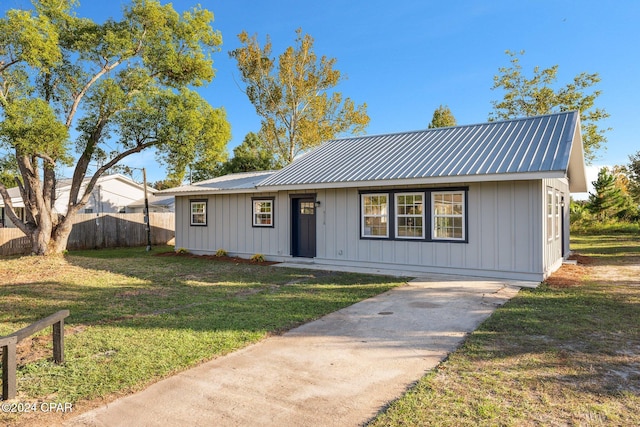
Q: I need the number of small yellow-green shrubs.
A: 3